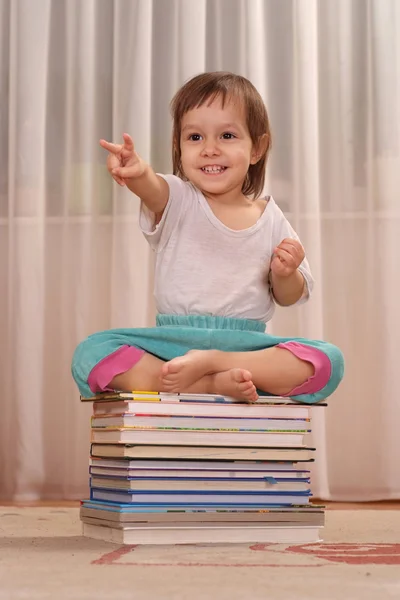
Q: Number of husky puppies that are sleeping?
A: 0